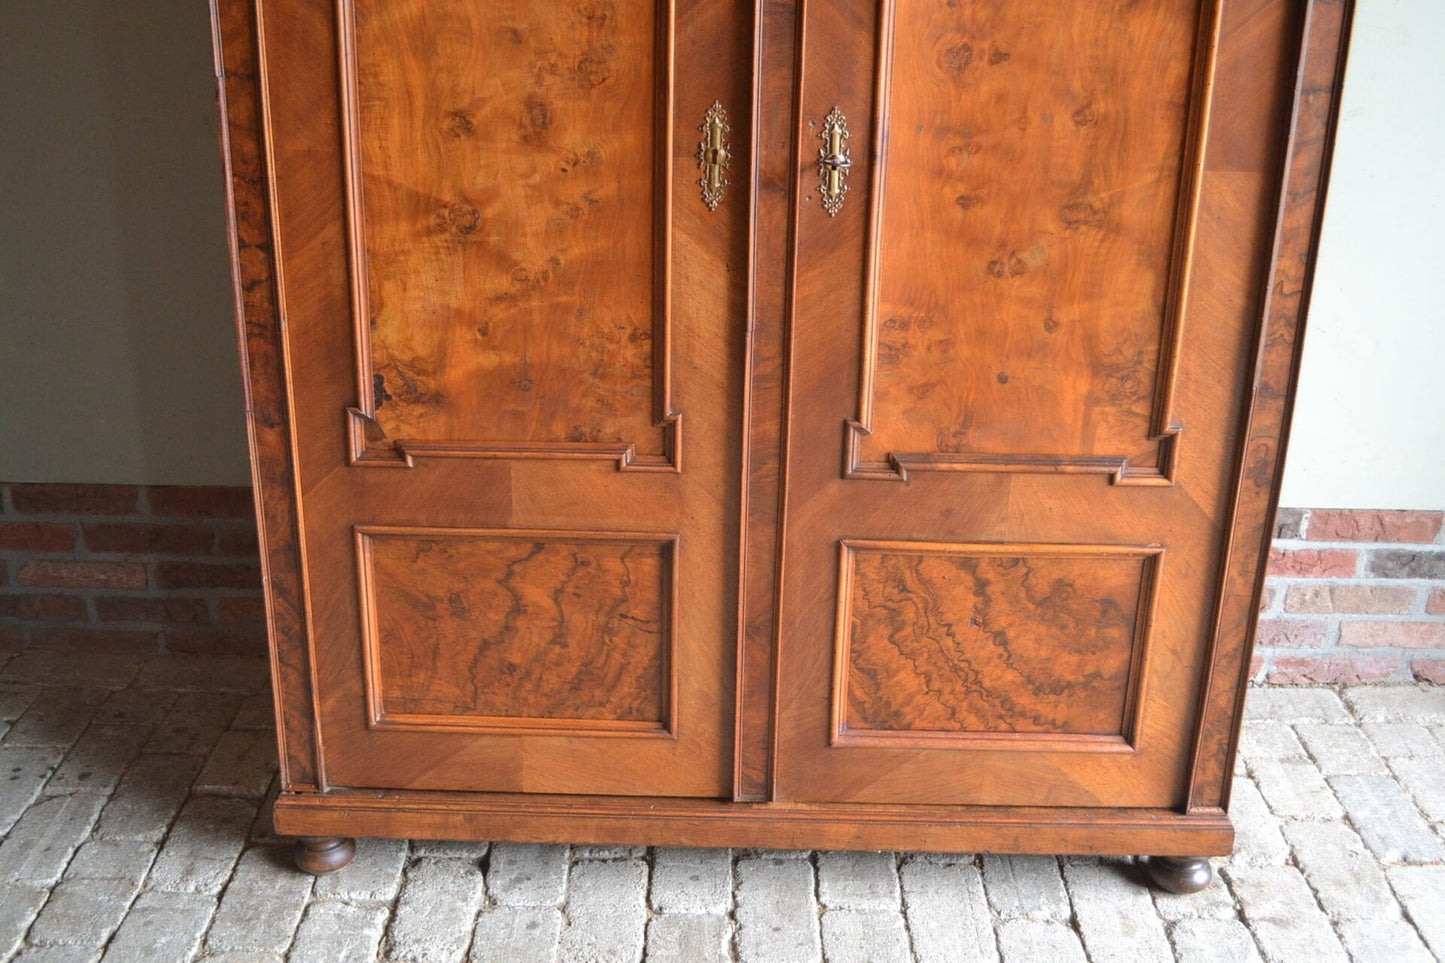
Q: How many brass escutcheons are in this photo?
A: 2